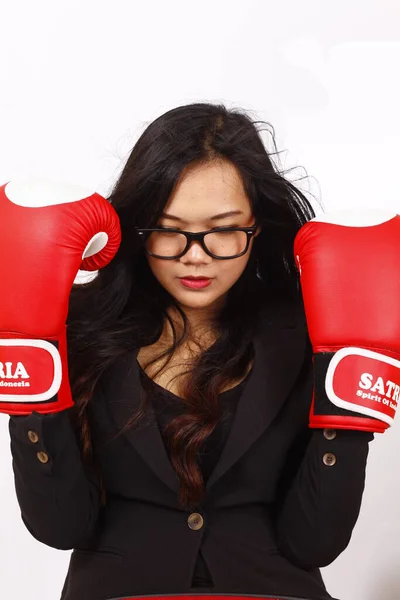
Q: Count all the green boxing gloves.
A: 0